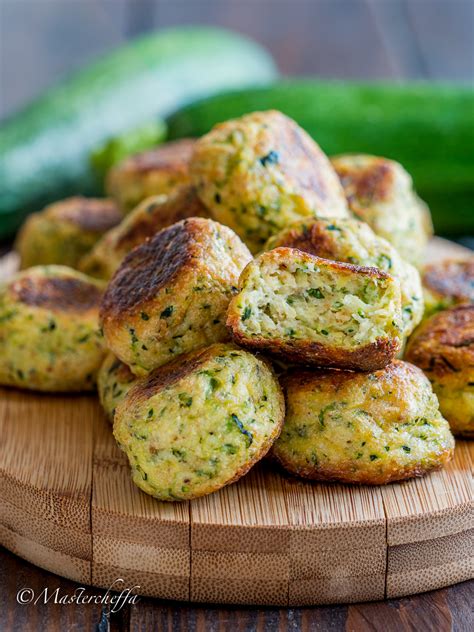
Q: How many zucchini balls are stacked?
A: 14